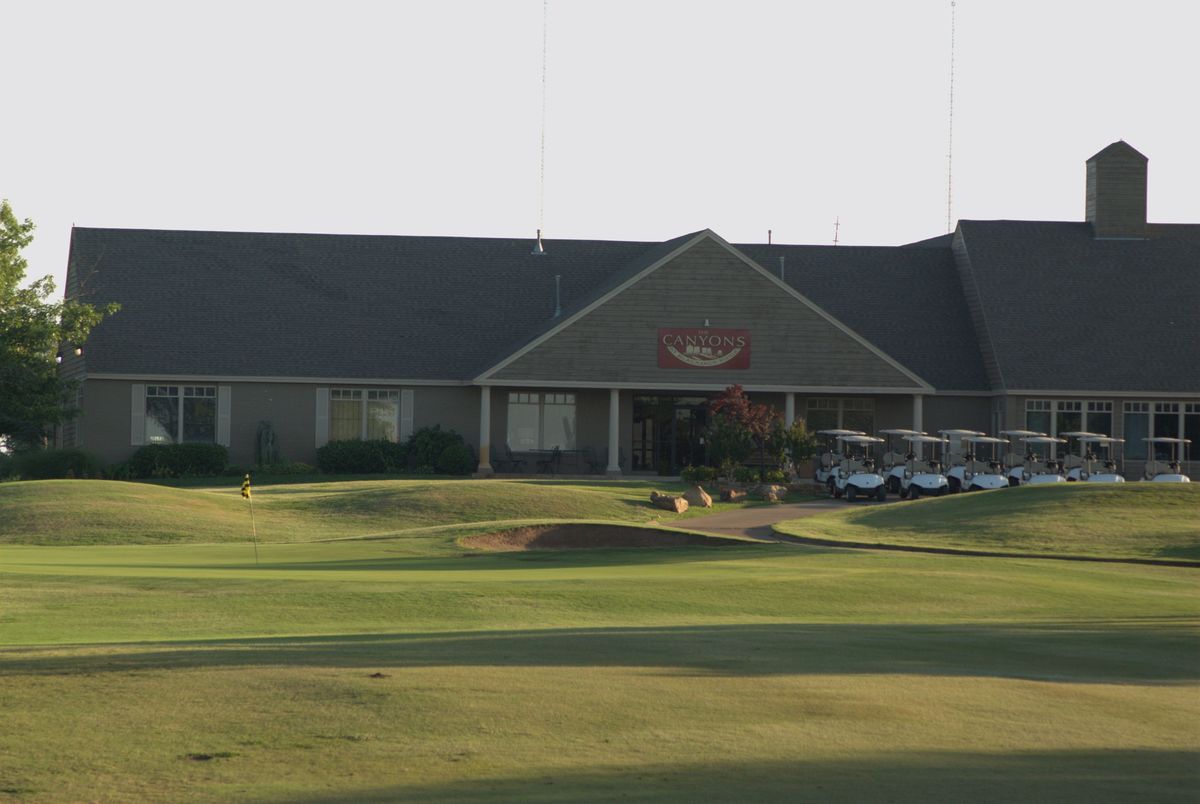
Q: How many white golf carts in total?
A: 11